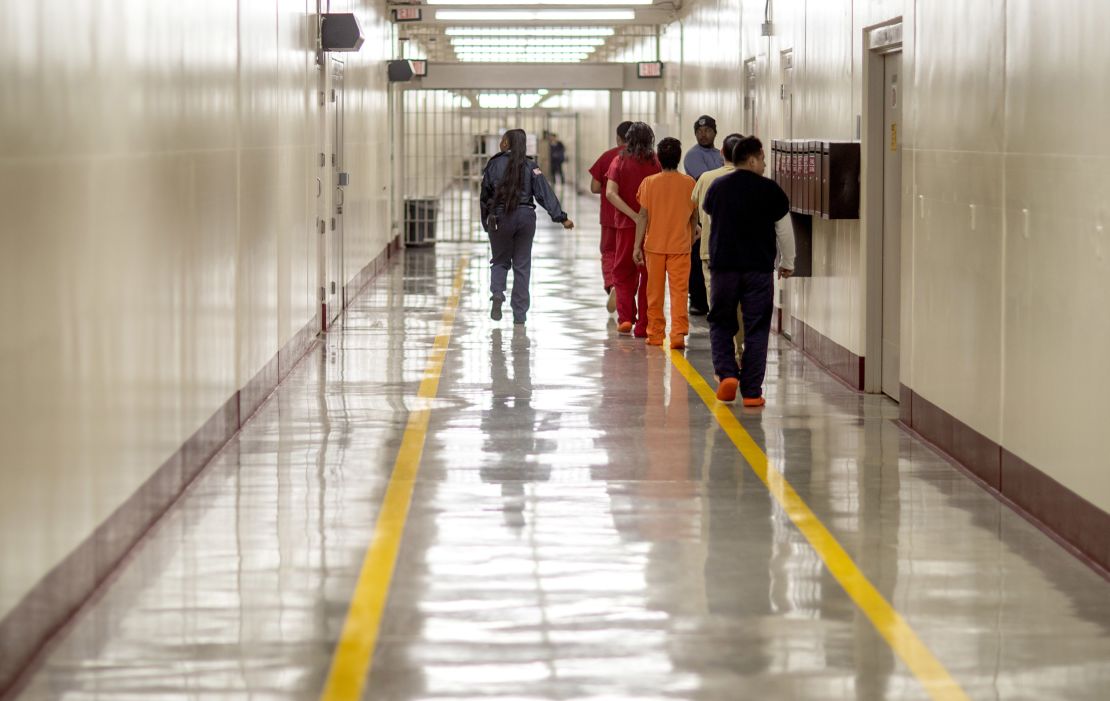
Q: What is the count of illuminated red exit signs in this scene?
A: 3